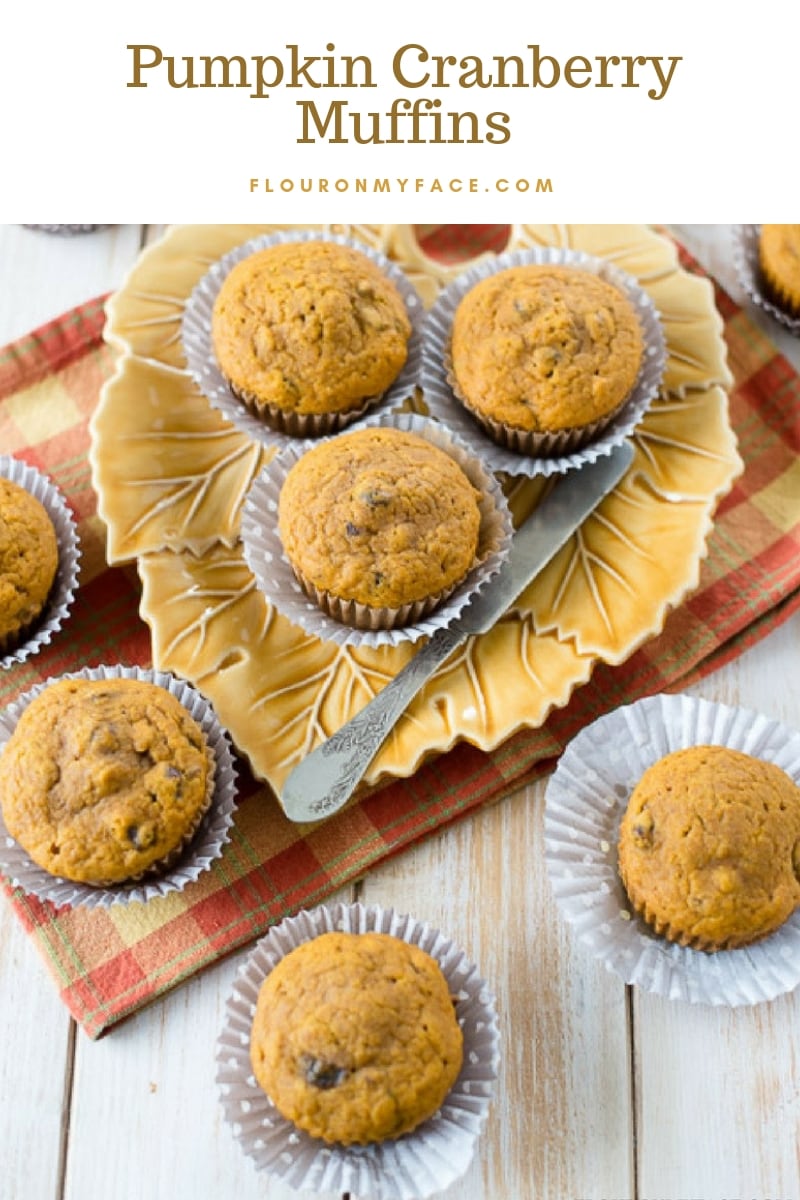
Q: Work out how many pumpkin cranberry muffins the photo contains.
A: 8